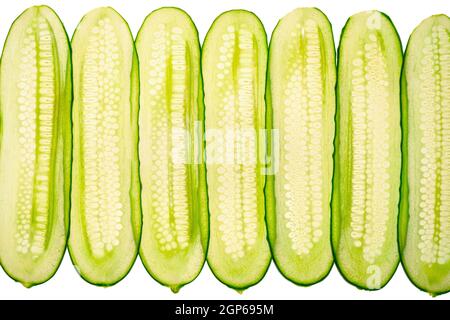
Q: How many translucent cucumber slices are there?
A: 7